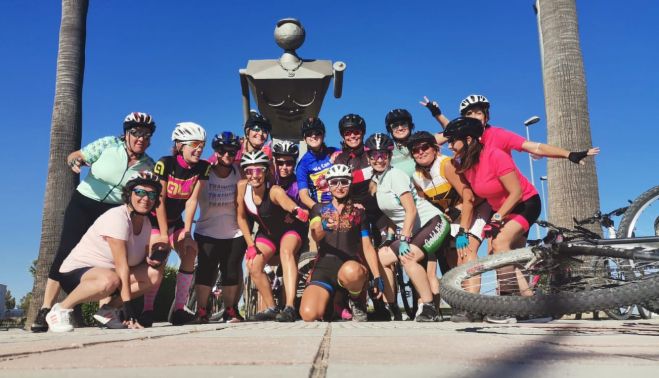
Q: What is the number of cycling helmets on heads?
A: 15